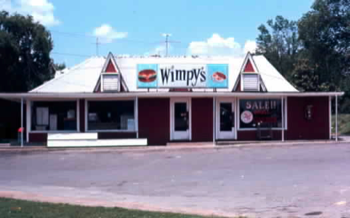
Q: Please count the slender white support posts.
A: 5